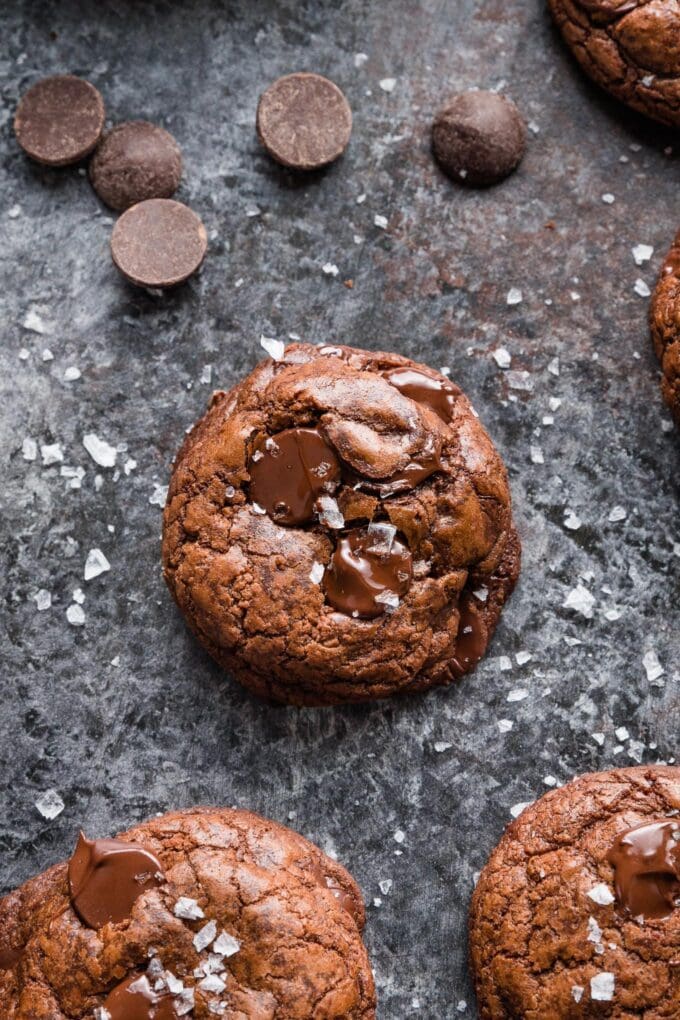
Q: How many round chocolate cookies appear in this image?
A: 5